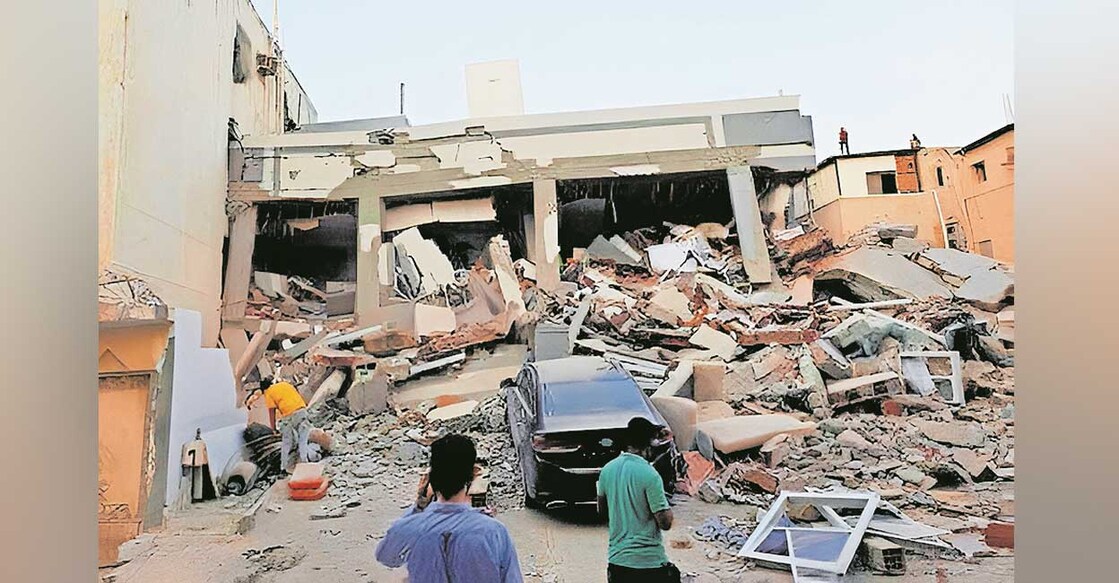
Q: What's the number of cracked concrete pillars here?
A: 4